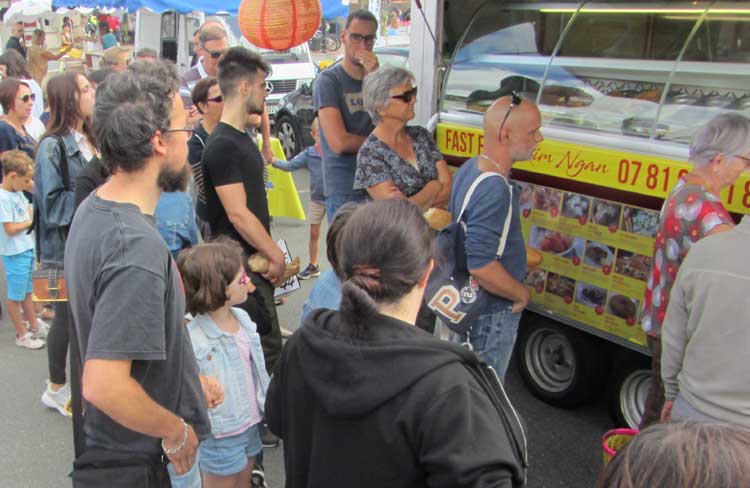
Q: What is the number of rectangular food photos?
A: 12